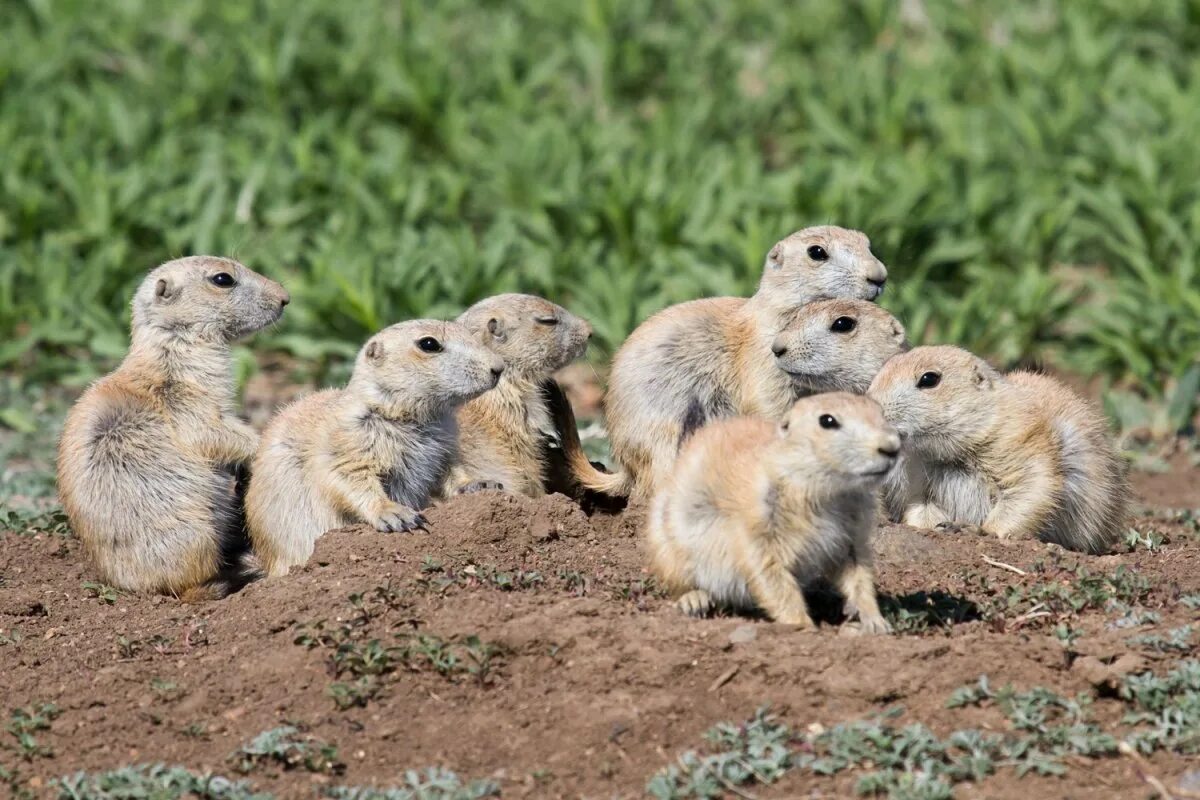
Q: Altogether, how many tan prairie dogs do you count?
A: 7